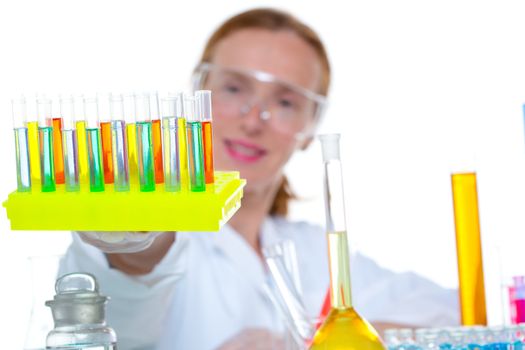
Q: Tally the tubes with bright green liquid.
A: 4